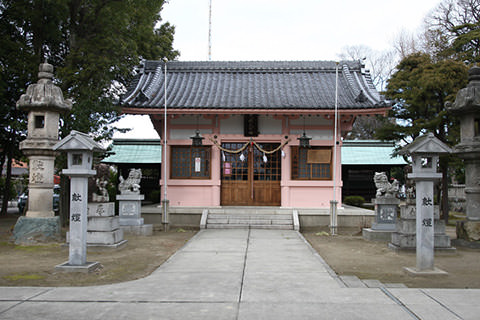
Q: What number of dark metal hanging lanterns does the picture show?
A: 2